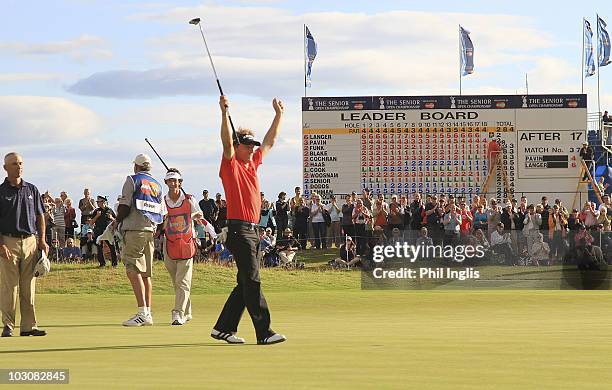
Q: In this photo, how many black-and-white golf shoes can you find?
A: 2